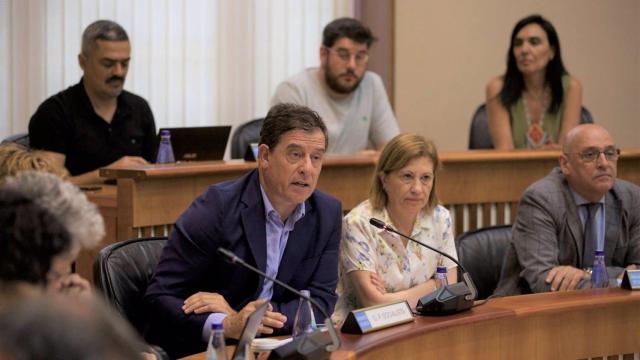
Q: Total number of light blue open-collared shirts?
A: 1